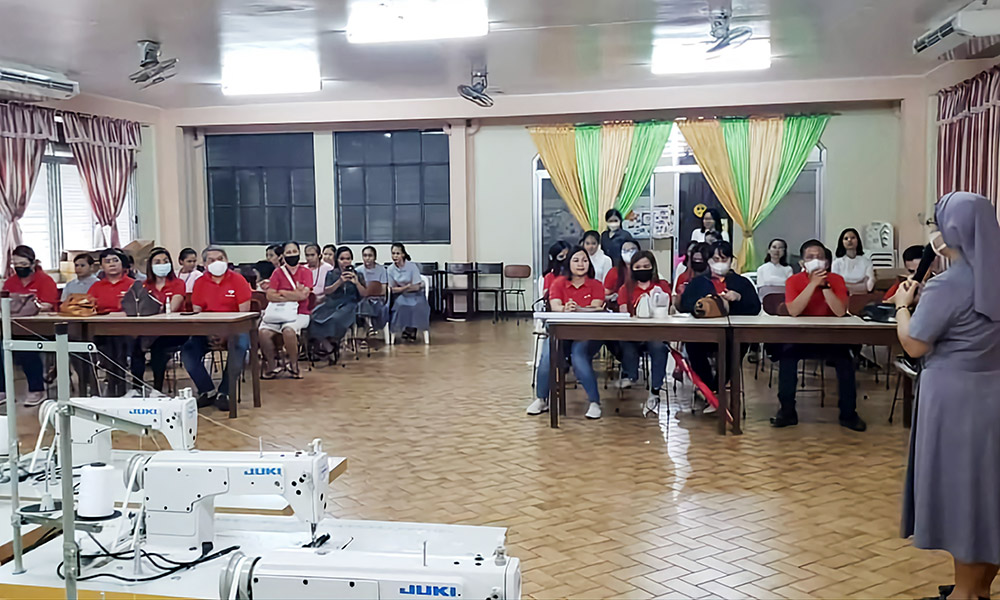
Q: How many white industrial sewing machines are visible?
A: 3